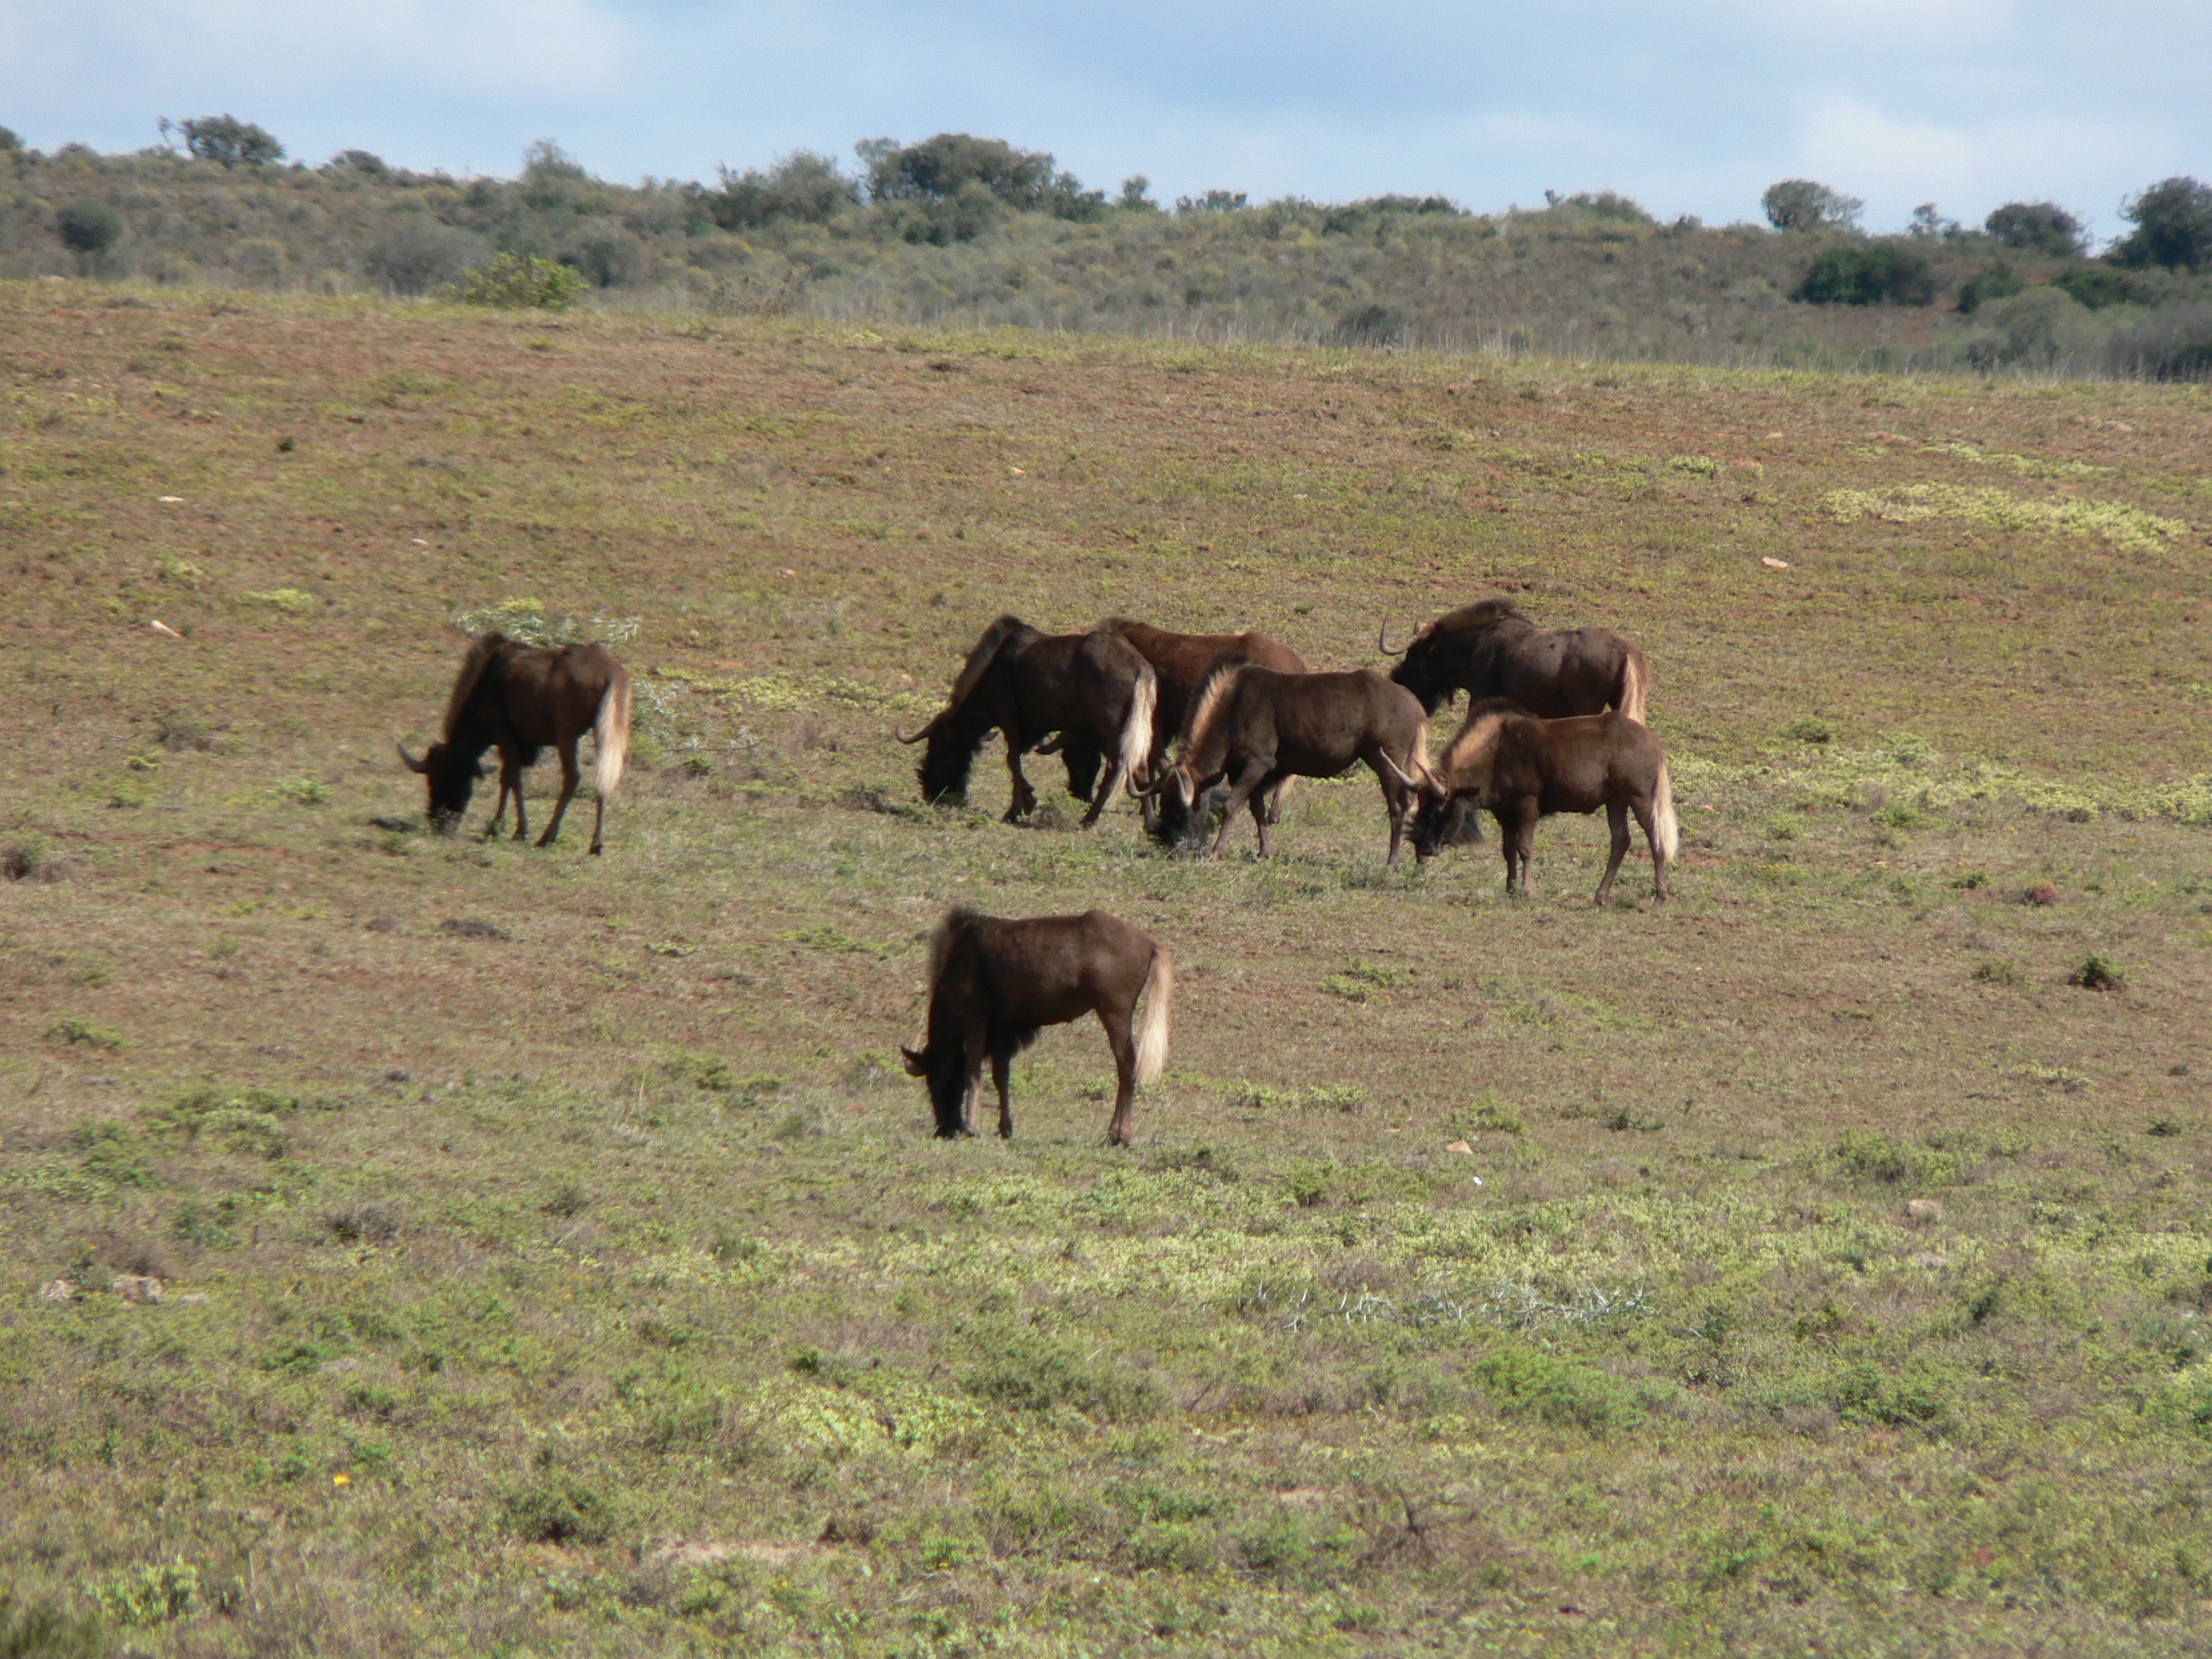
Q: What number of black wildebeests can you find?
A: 7